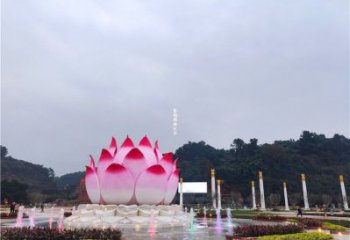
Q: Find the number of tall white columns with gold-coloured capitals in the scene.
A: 8